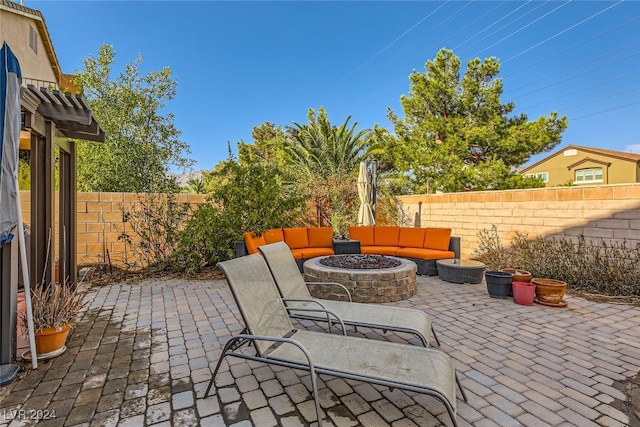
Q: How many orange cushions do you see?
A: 12